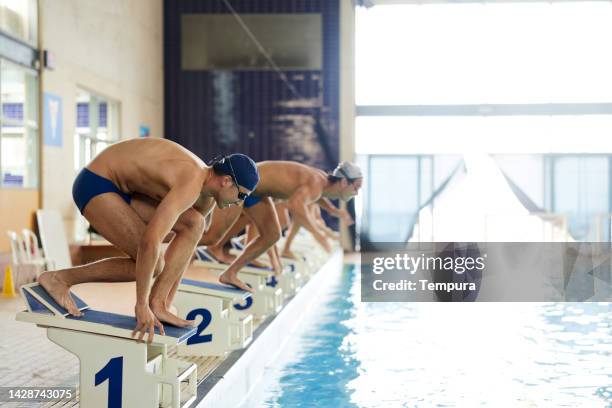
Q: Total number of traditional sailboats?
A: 0